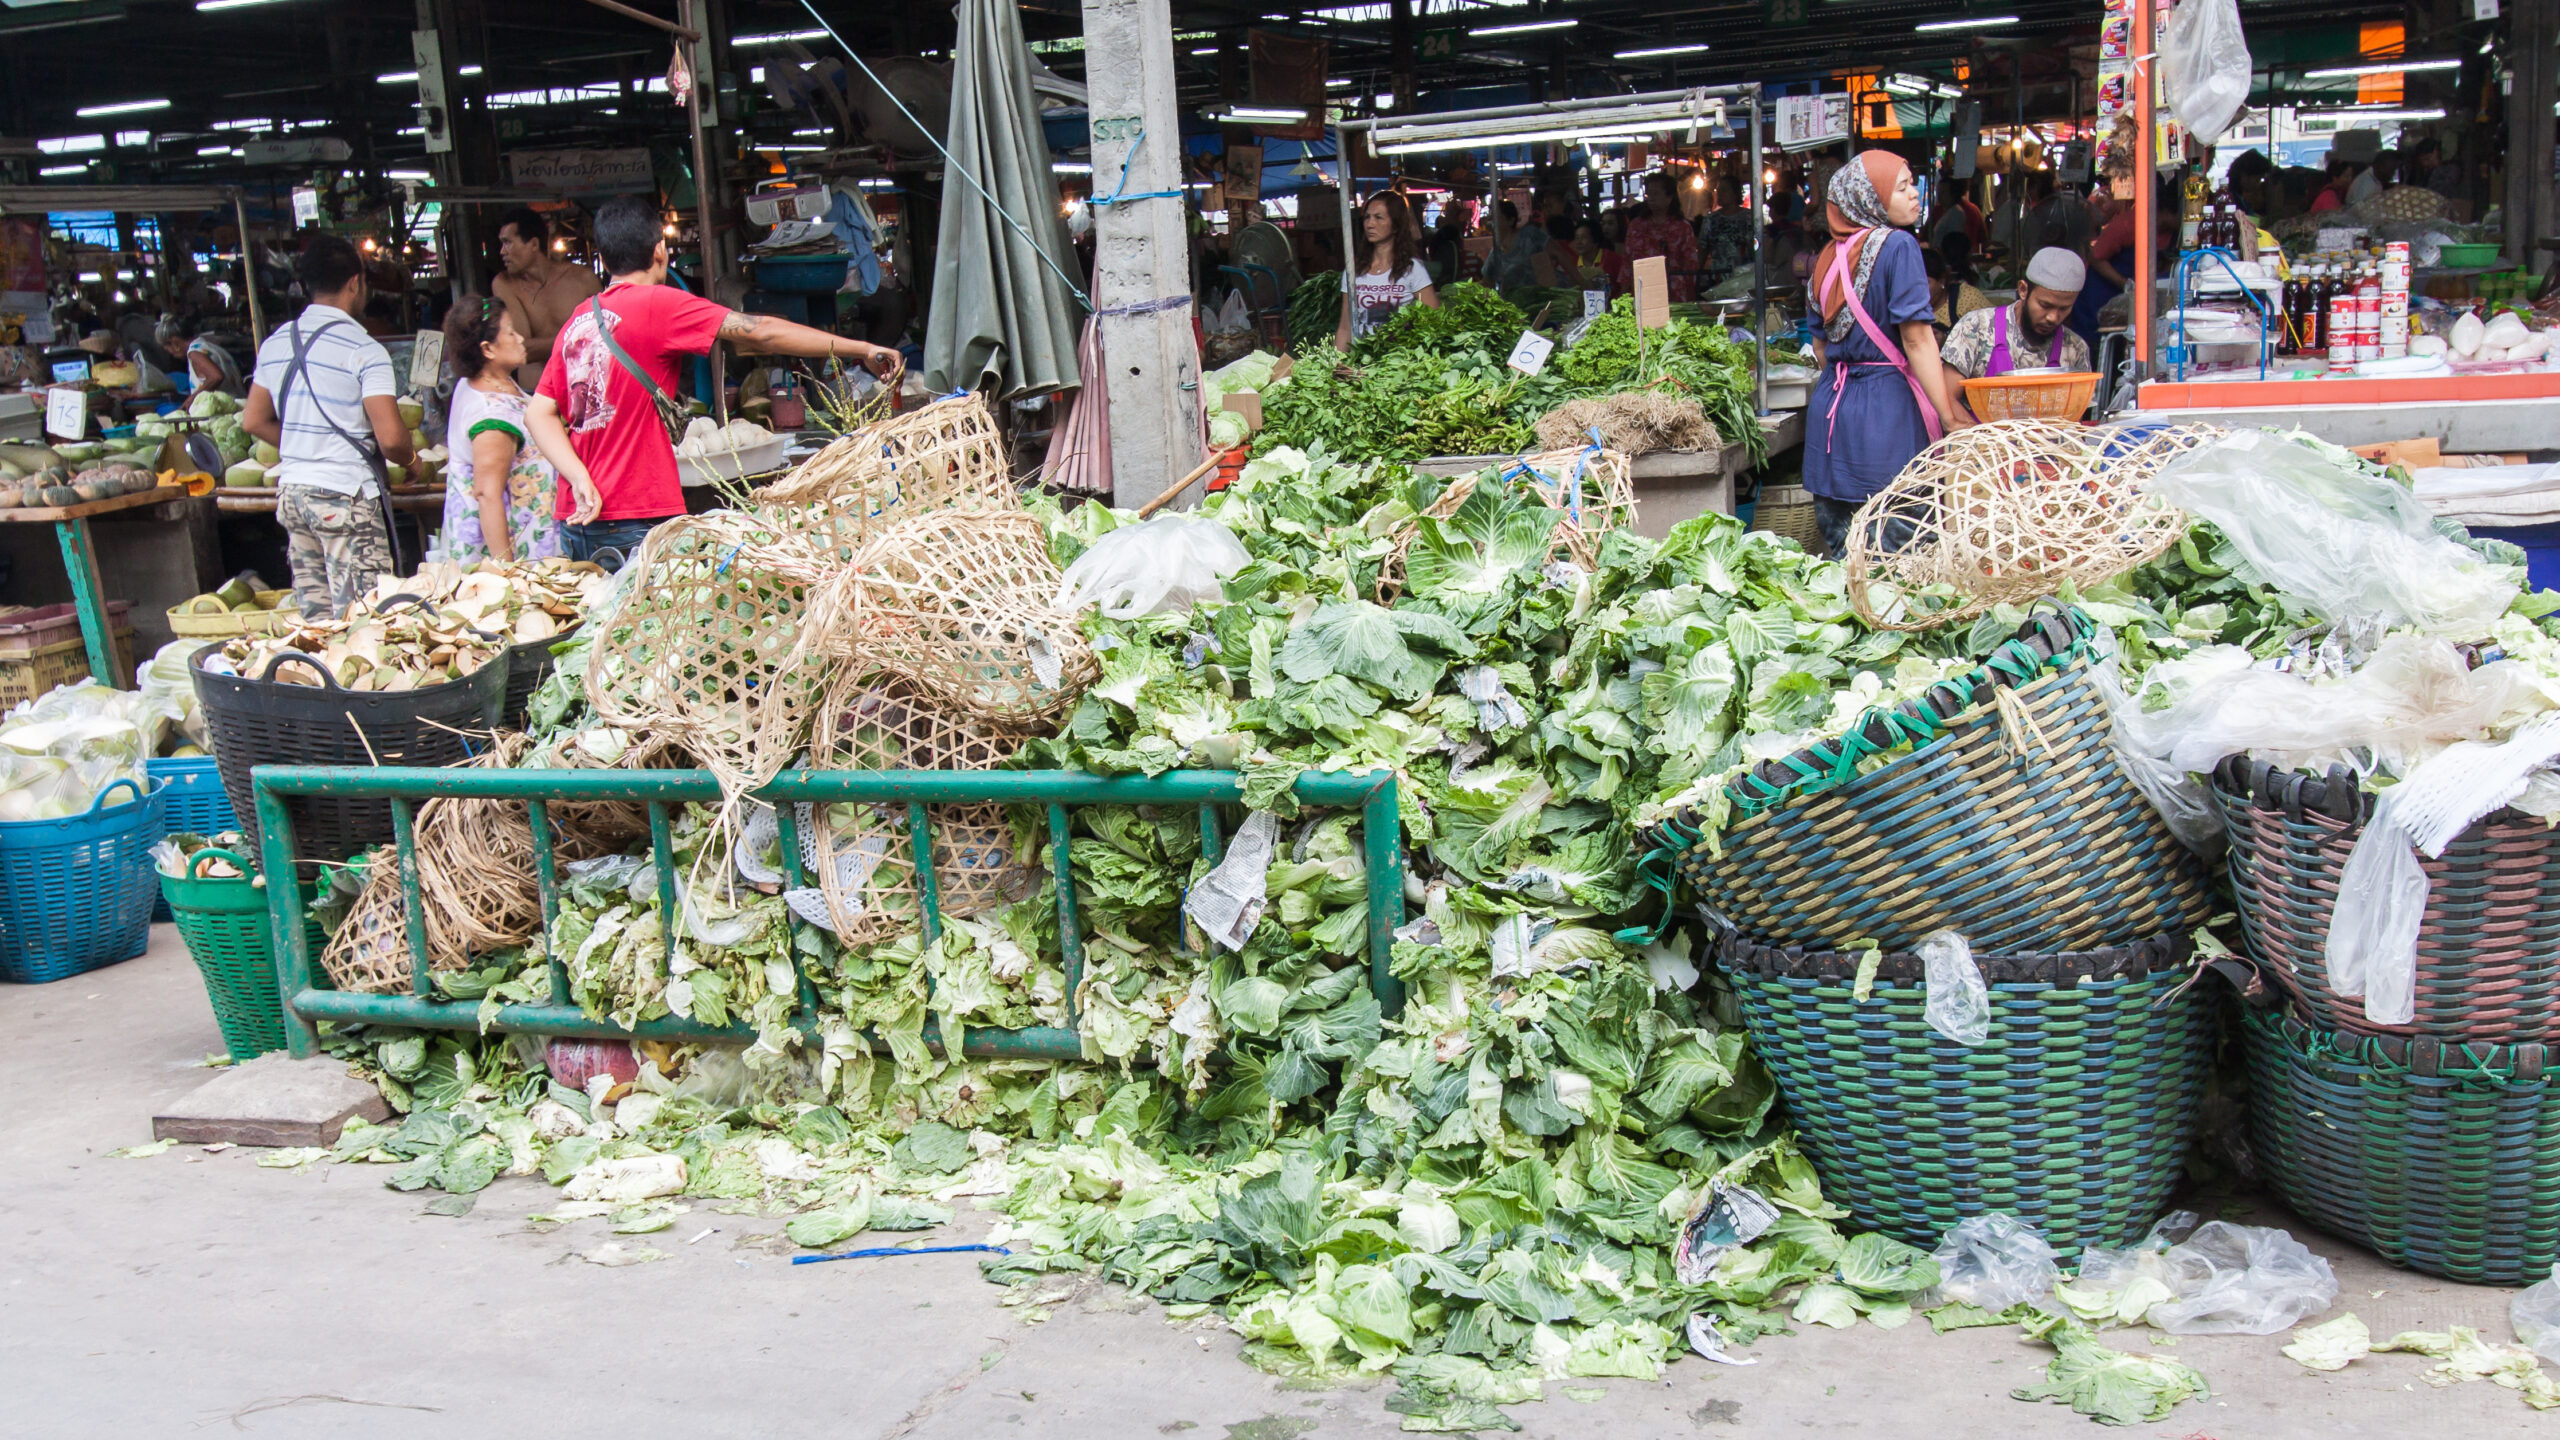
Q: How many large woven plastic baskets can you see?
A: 4